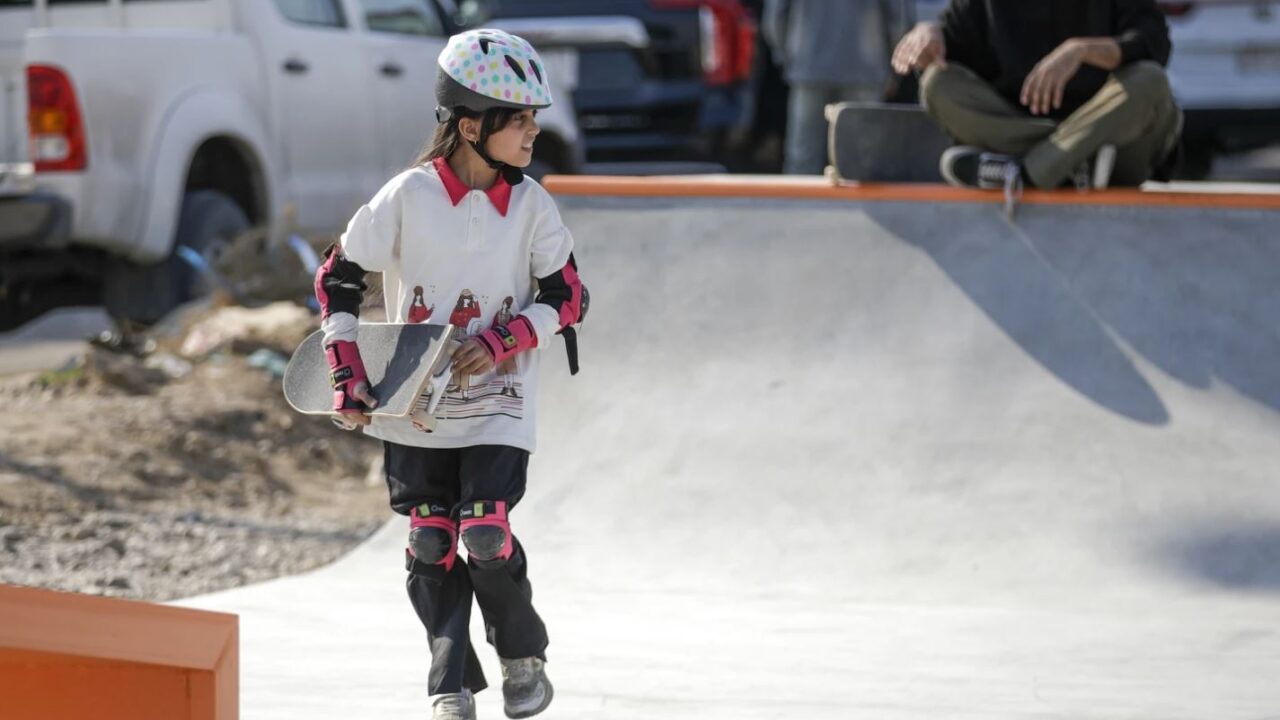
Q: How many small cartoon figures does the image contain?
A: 3